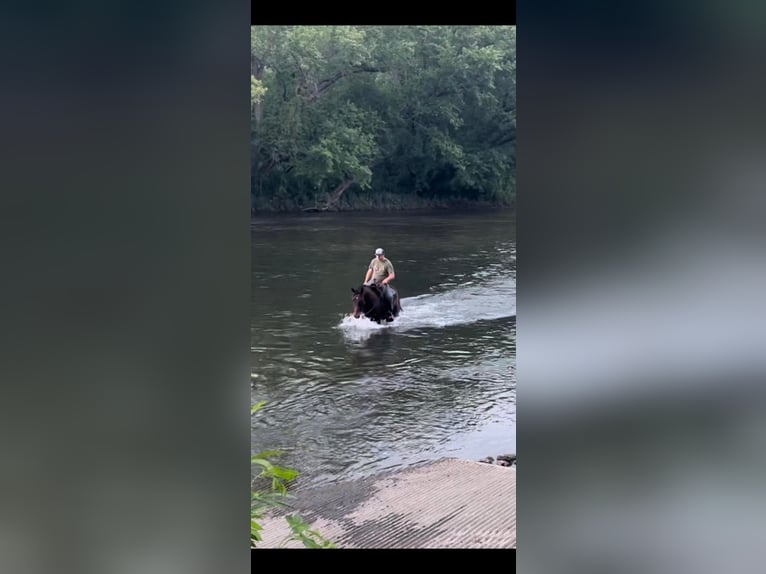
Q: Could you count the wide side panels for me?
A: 2